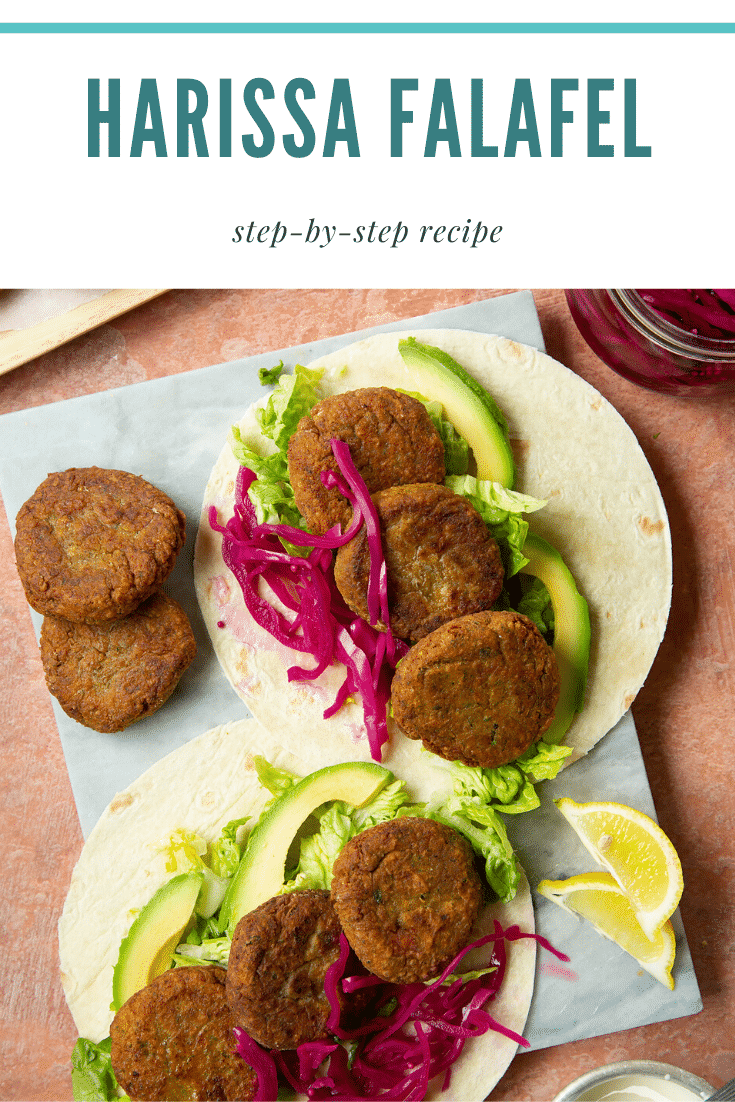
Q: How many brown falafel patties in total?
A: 8